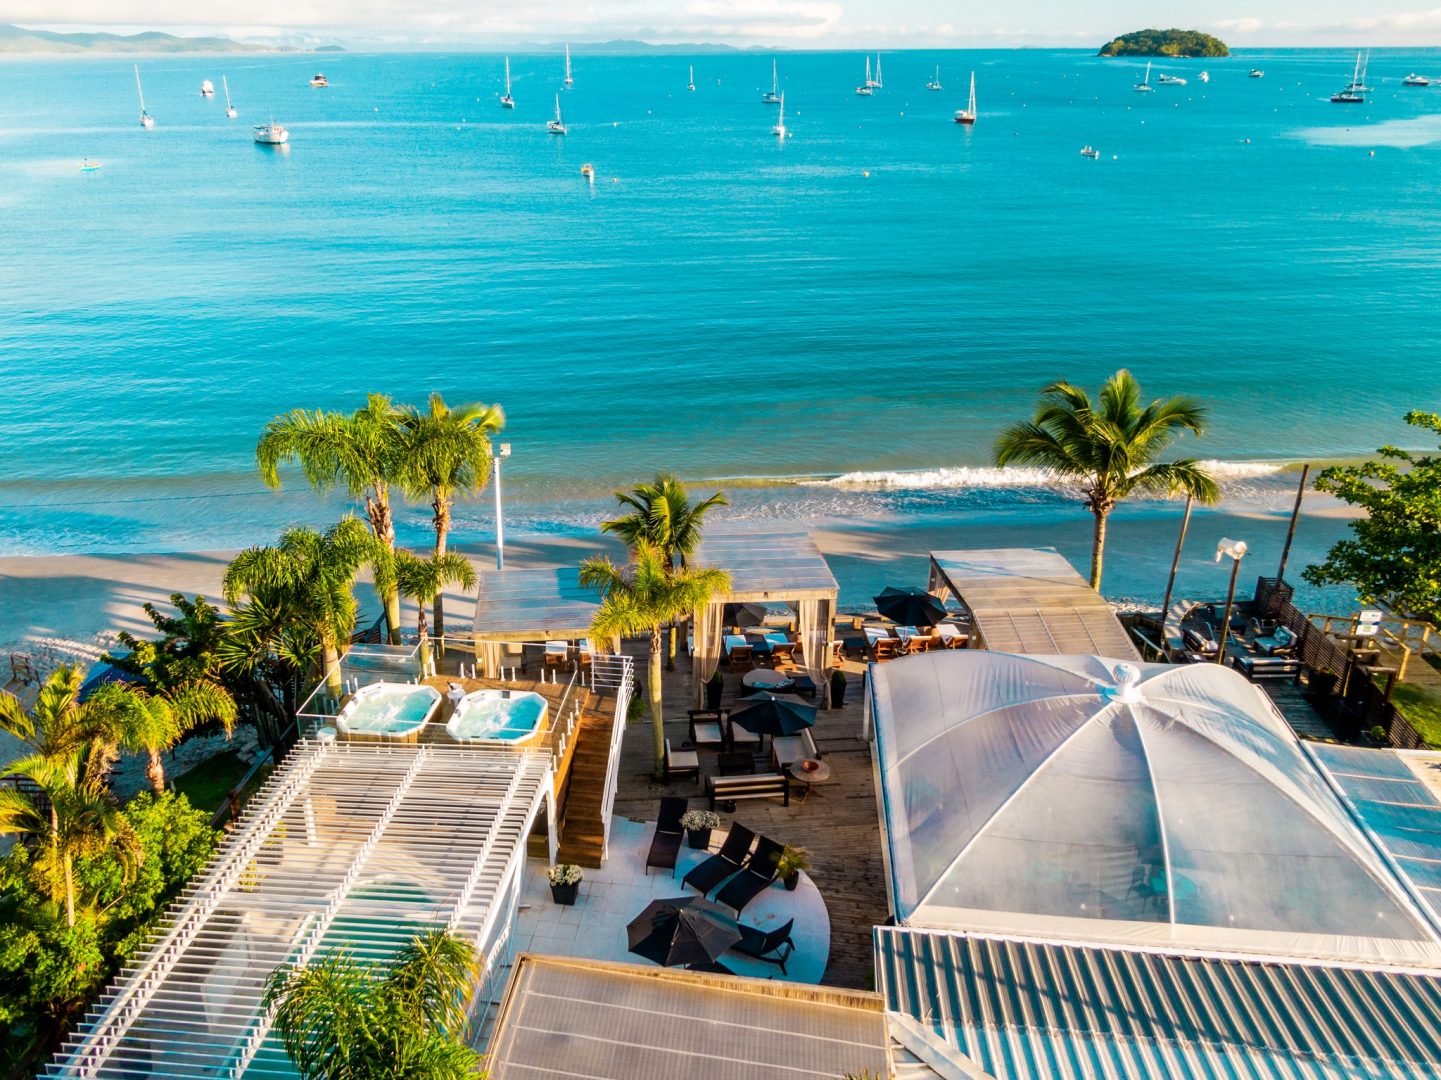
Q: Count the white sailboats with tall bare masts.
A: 15